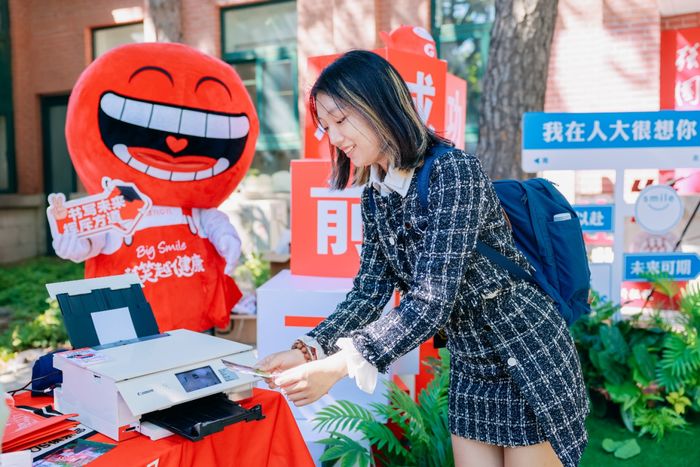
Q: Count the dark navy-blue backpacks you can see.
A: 1